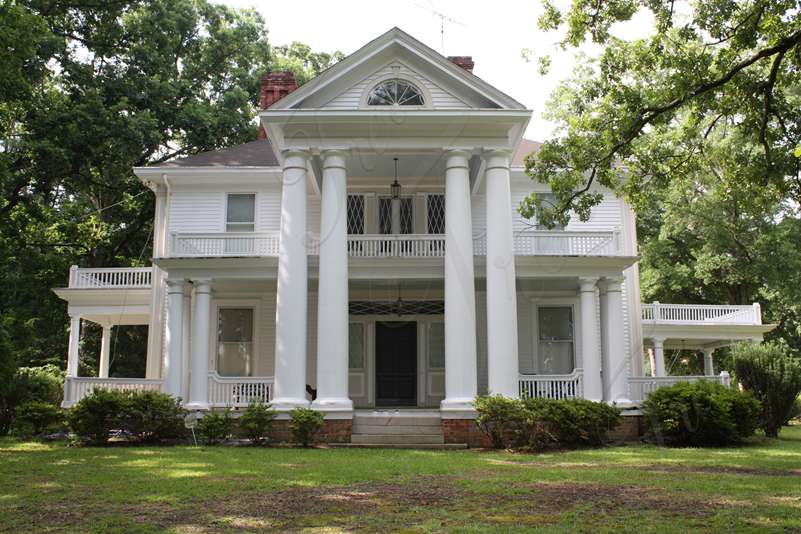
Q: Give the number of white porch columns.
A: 12